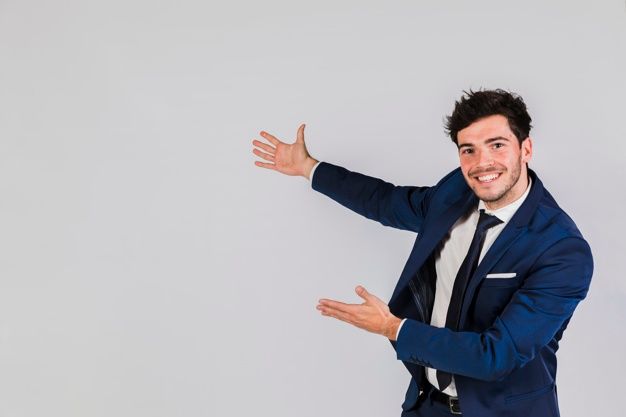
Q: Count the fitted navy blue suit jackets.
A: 1